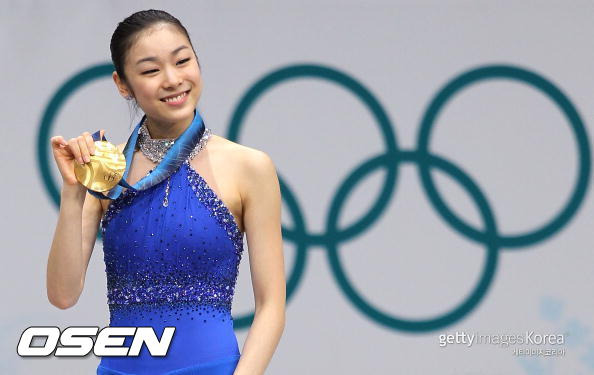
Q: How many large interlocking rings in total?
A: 5